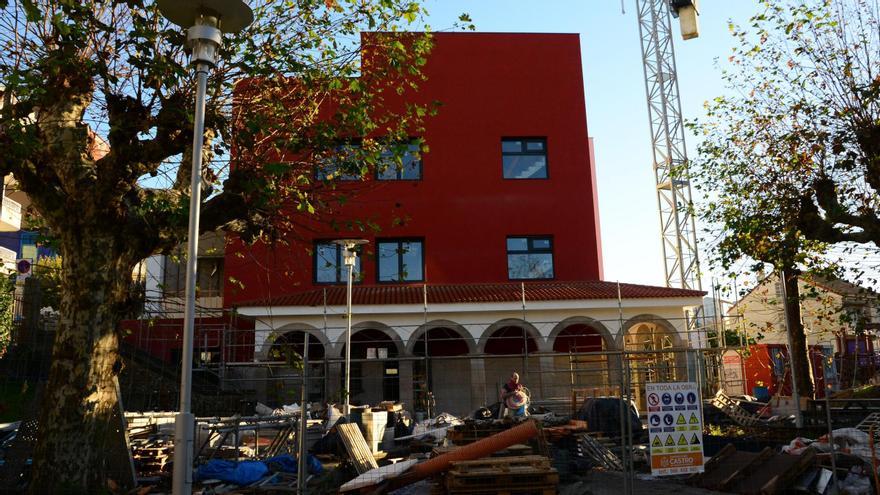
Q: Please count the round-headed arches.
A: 6